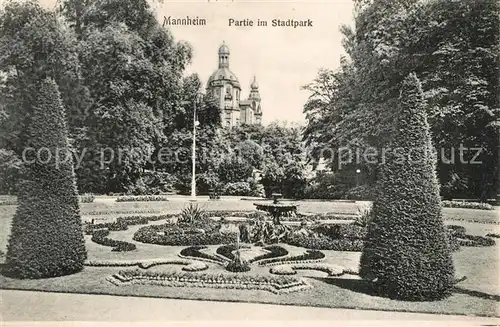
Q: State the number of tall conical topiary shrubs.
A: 2